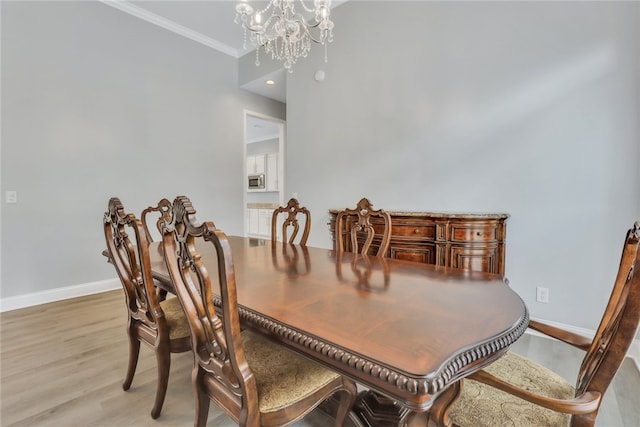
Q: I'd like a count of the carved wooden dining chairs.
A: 6